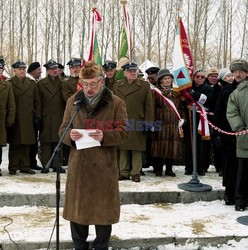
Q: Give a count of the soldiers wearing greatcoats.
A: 6